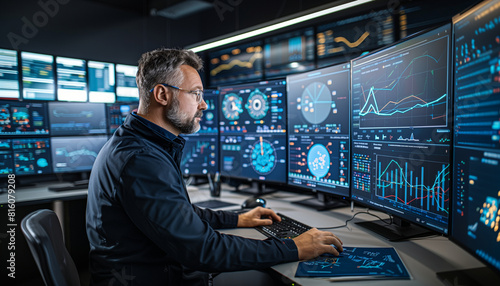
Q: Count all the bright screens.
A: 5